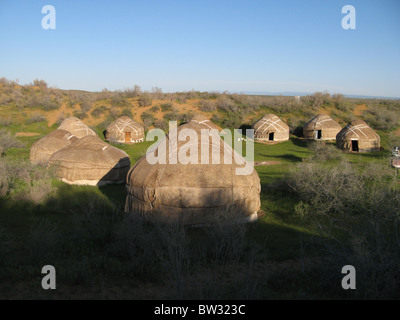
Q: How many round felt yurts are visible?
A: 9